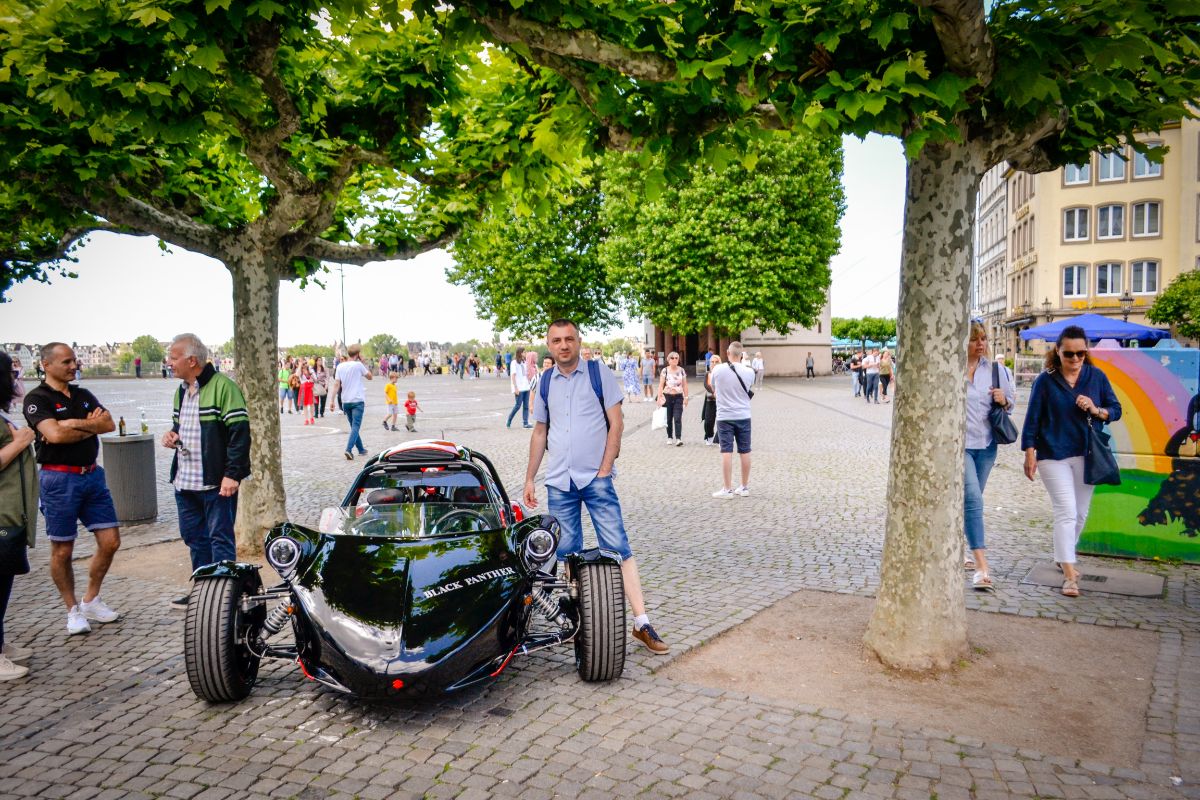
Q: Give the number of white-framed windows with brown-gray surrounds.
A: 9